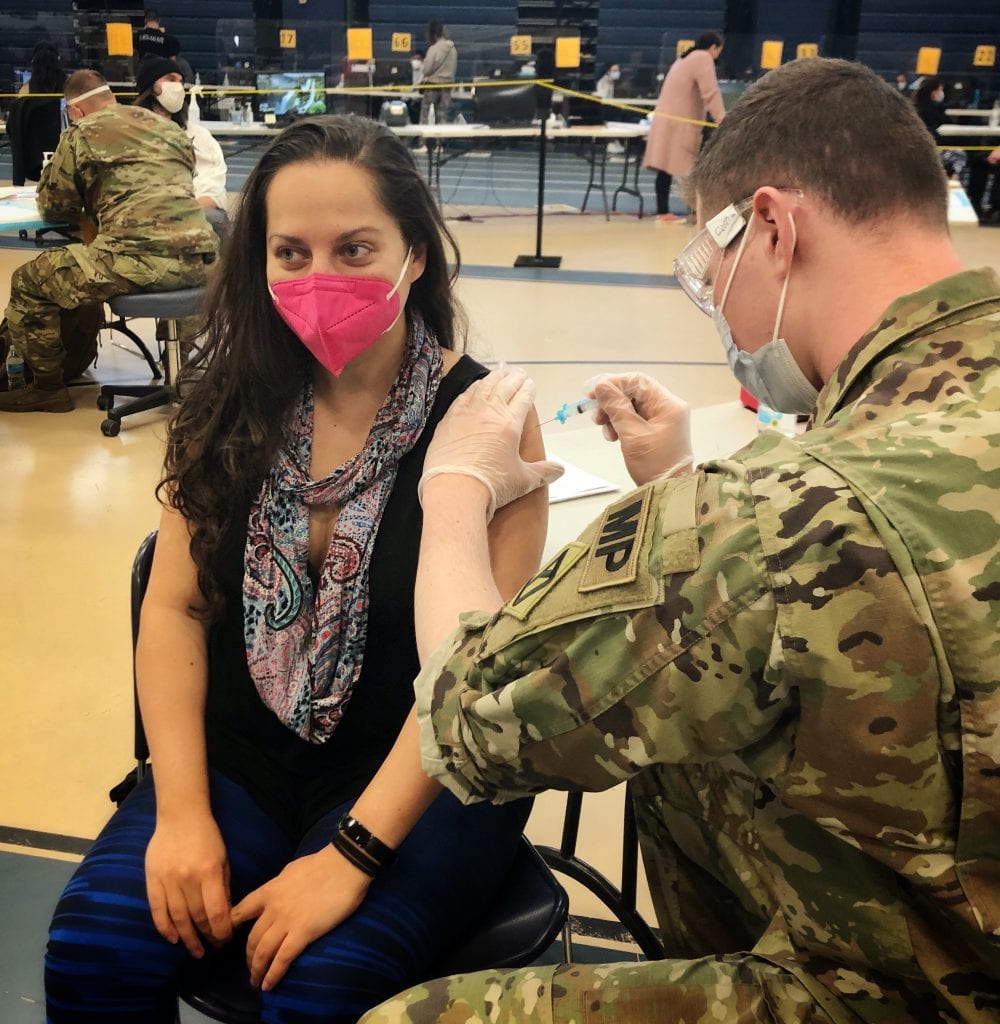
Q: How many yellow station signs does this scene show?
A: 11